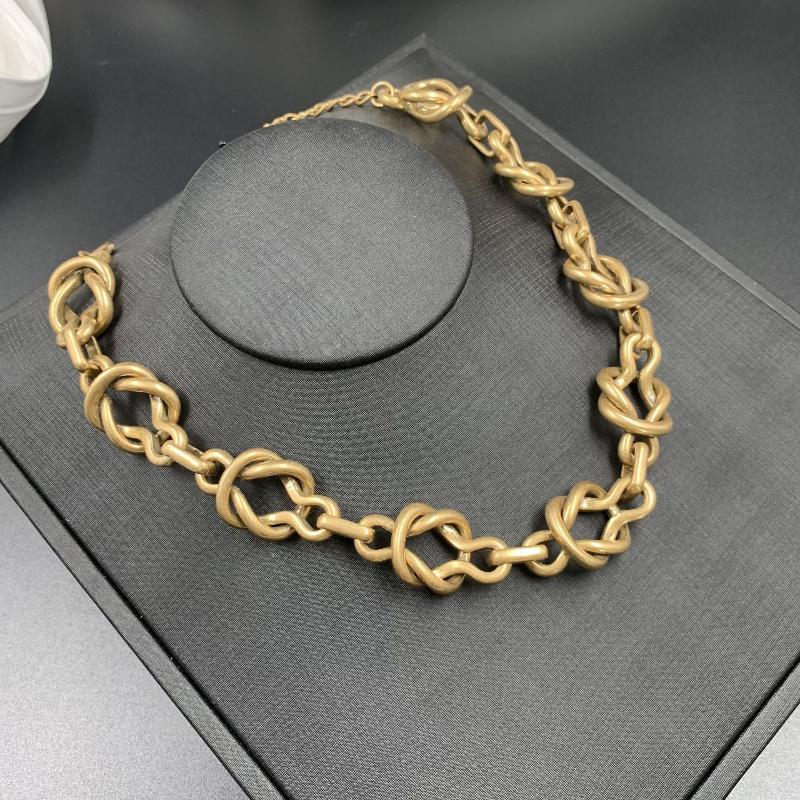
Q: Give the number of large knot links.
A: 9